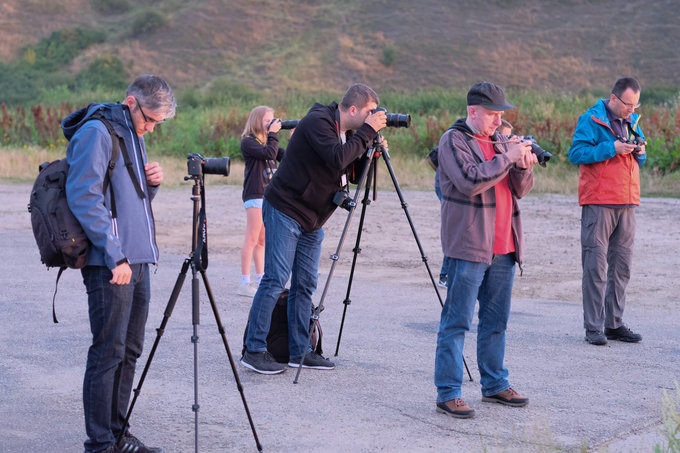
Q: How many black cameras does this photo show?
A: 6